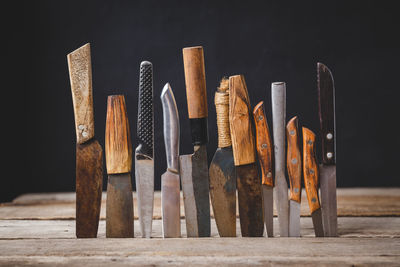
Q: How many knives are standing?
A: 12